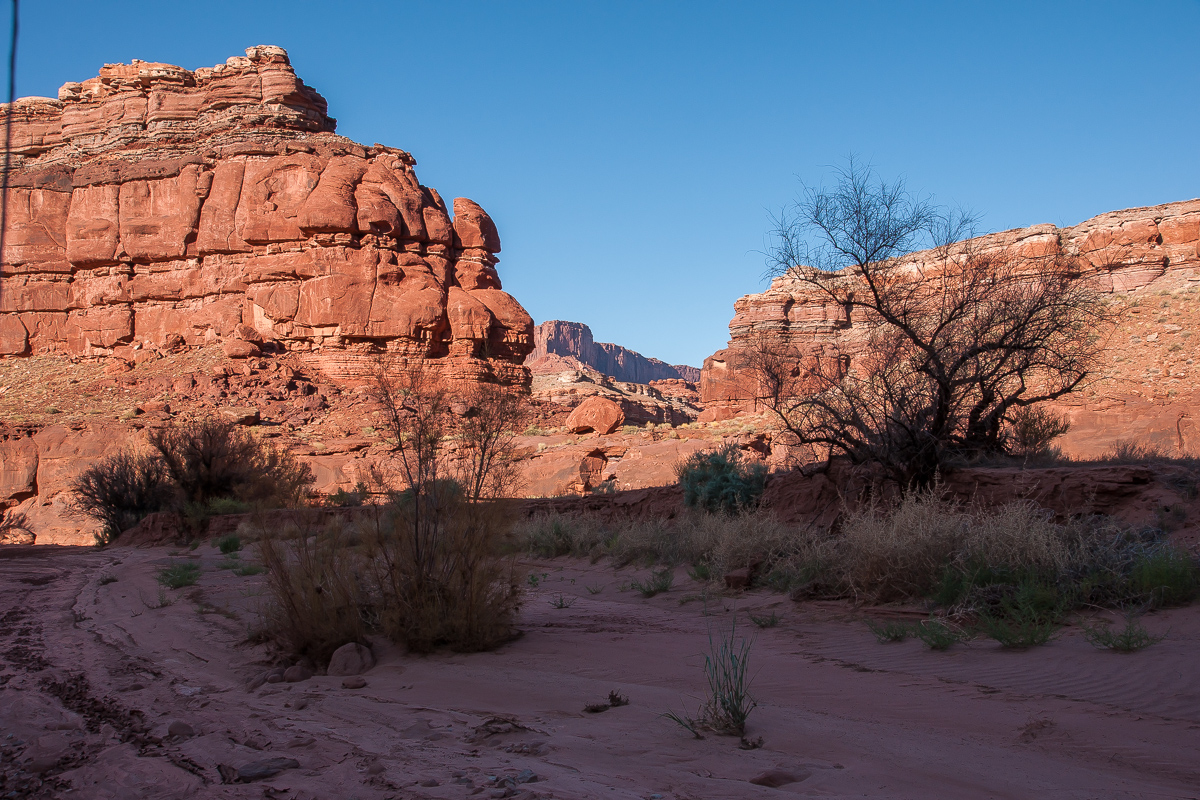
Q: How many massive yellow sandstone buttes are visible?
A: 0